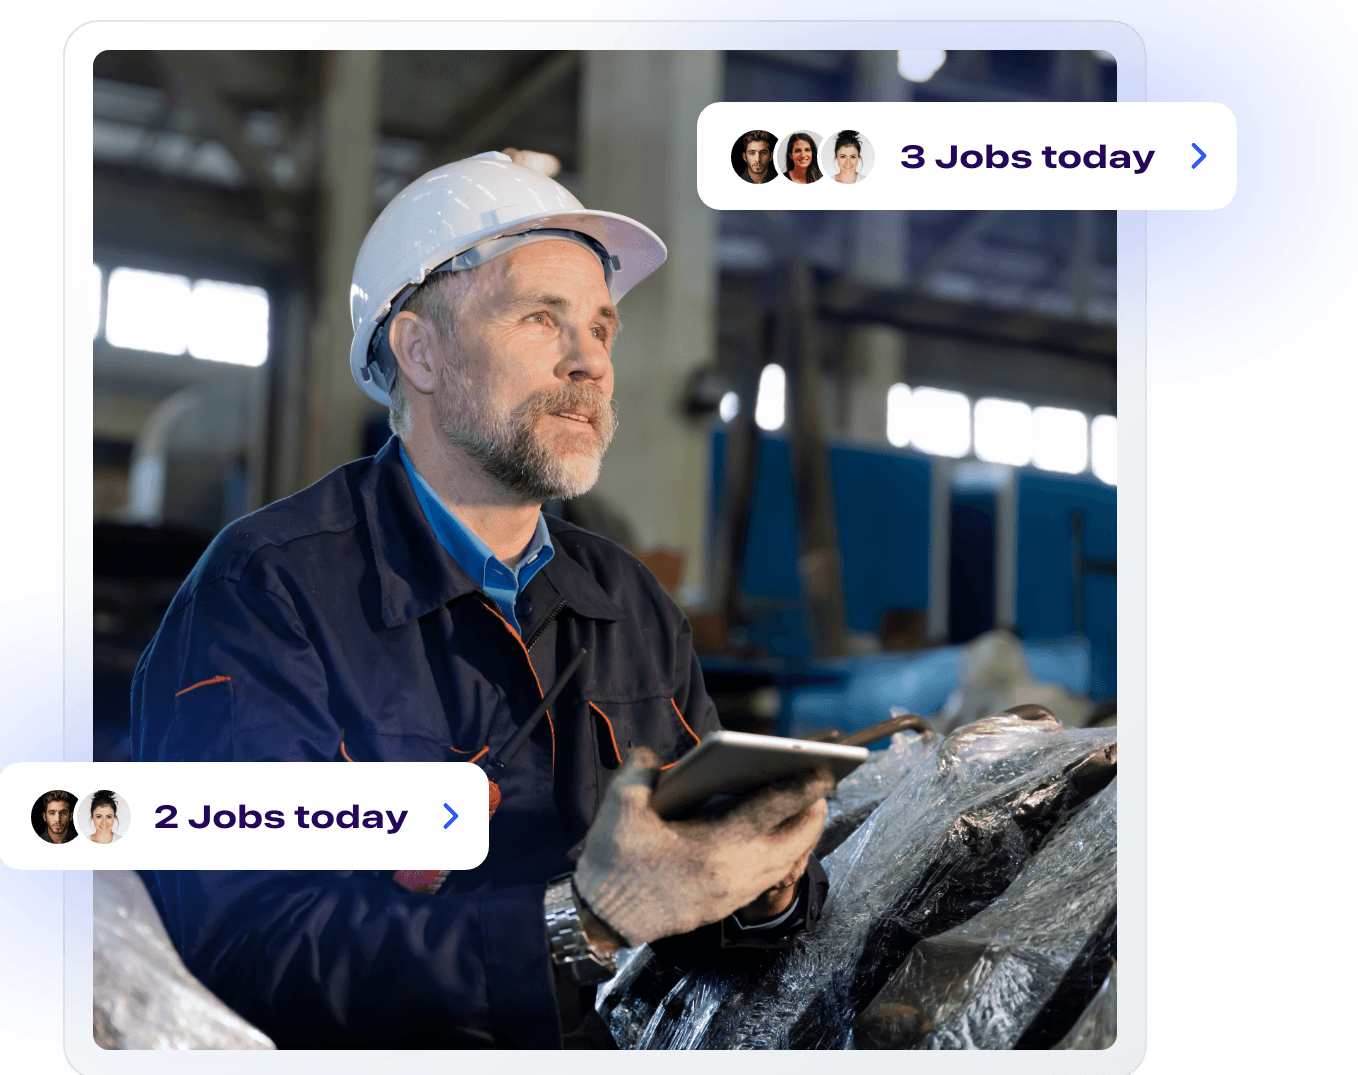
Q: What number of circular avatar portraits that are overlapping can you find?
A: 5